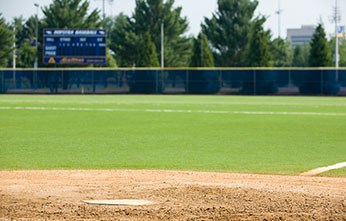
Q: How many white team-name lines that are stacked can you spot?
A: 2